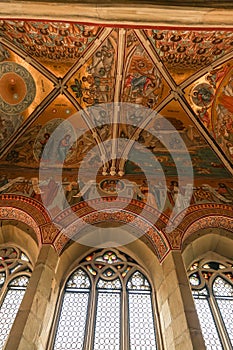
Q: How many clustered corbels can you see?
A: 3